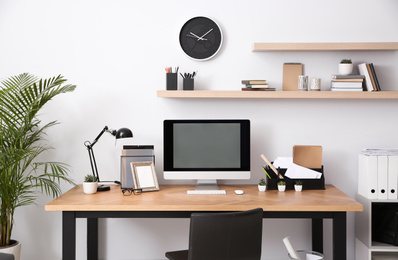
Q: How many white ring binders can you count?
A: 3